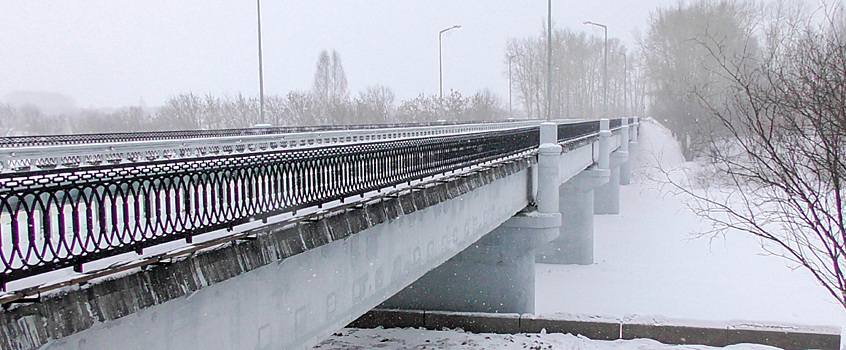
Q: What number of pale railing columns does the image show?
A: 4